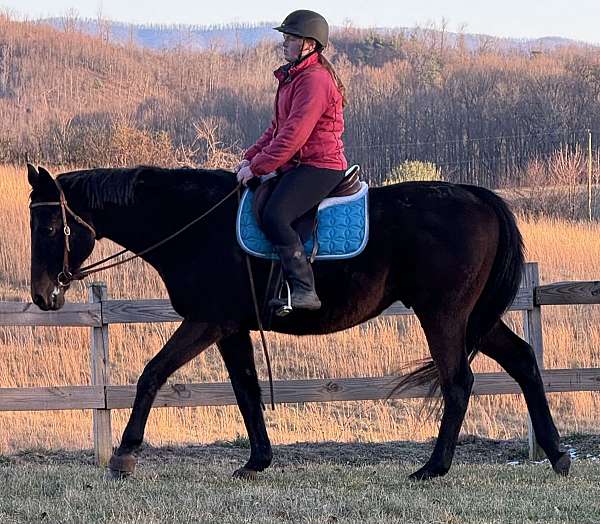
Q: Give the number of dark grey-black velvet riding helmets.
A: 1